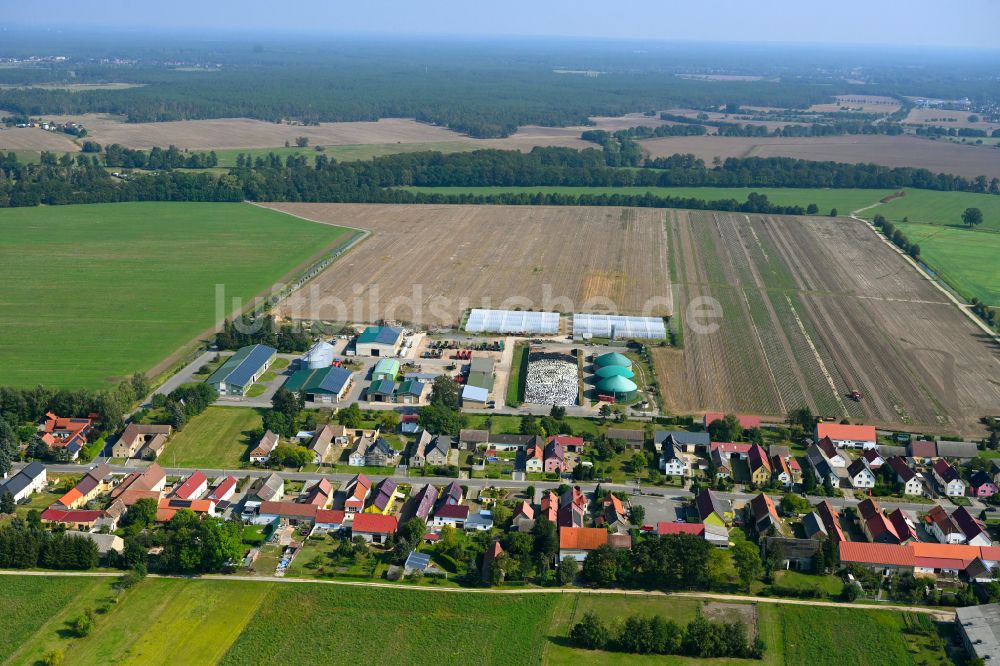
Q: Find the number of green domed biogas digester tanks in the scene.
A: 3